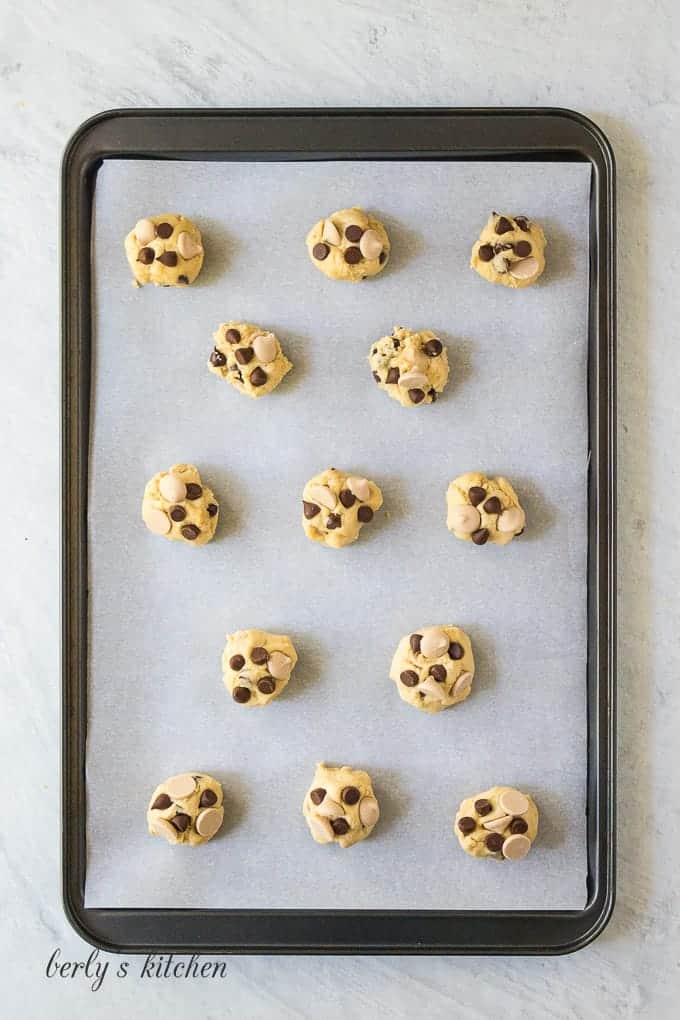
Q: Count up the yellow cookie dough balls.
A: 13